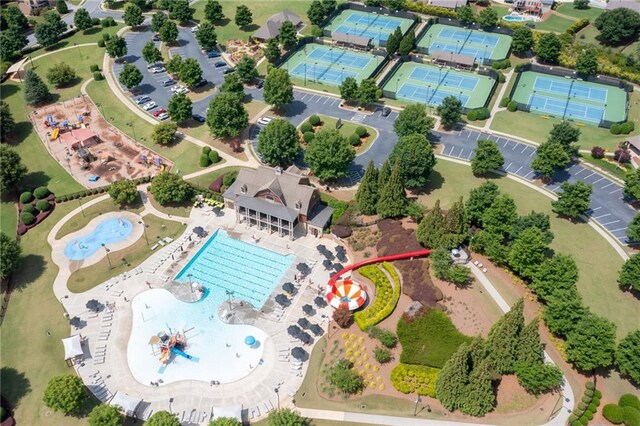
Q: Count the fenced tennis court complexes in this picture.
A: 5